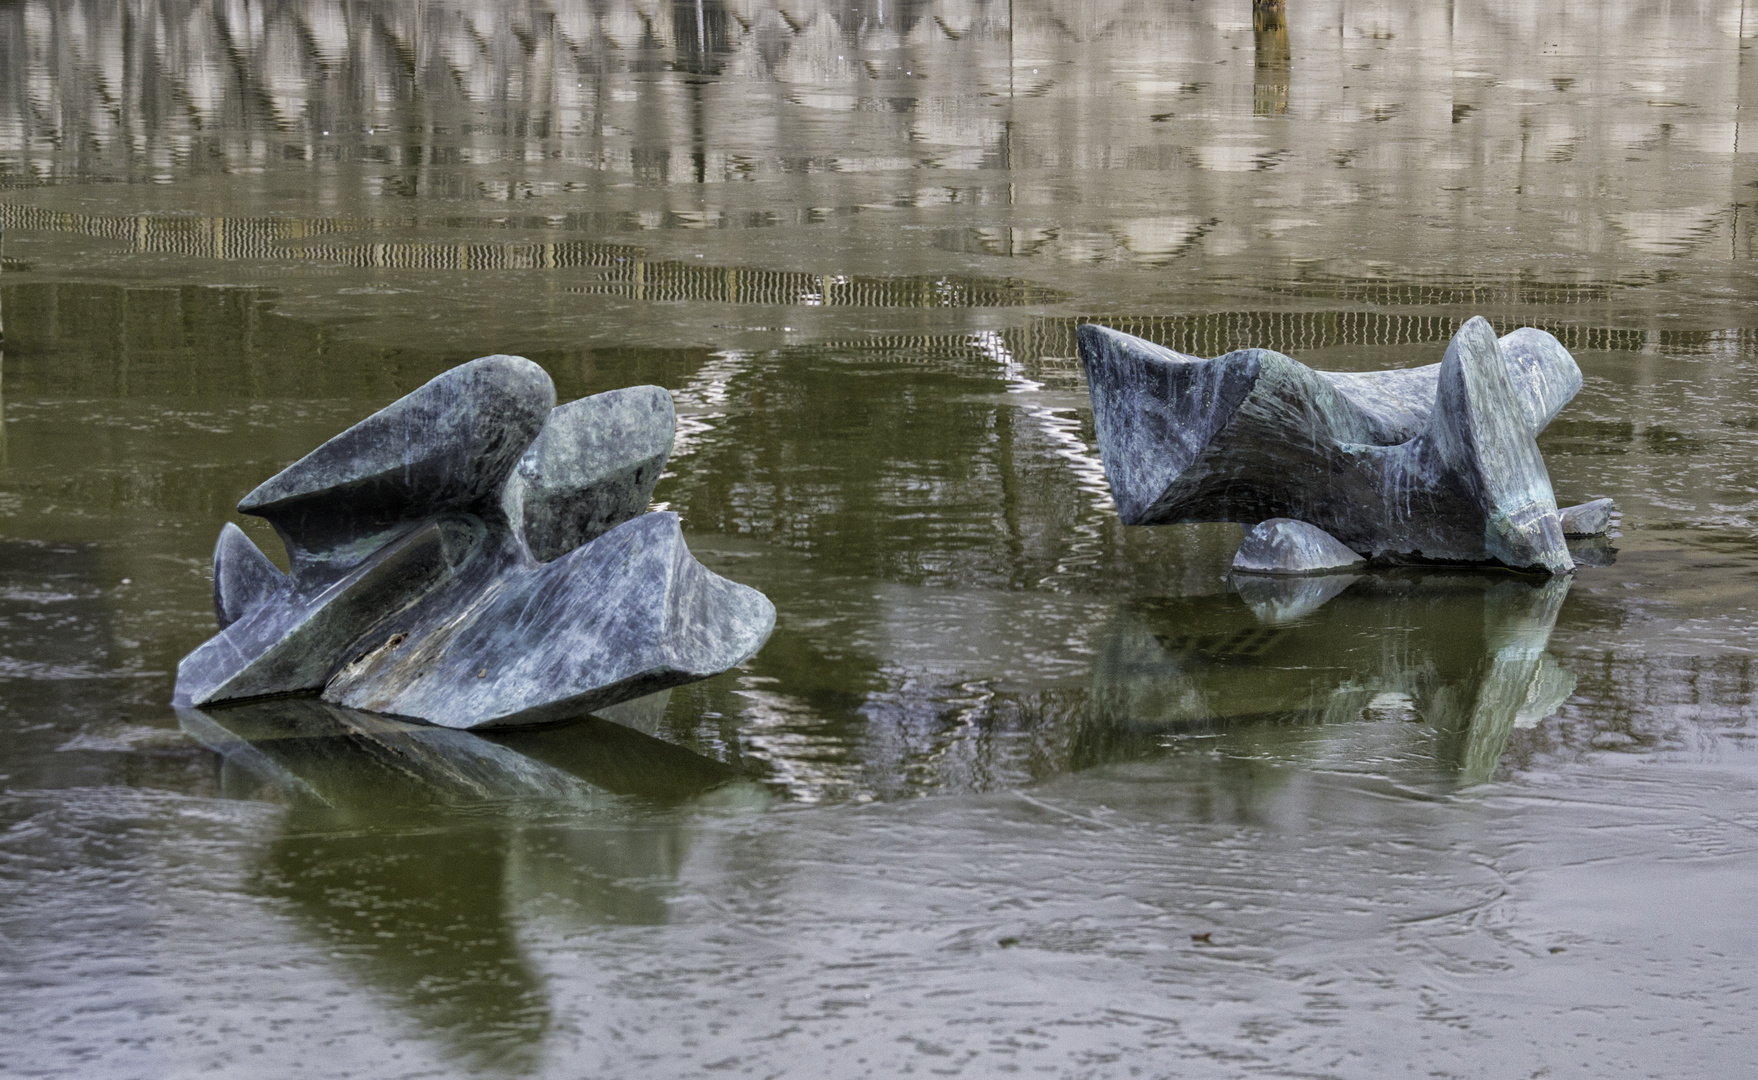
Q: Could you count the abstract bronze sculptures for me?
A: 2